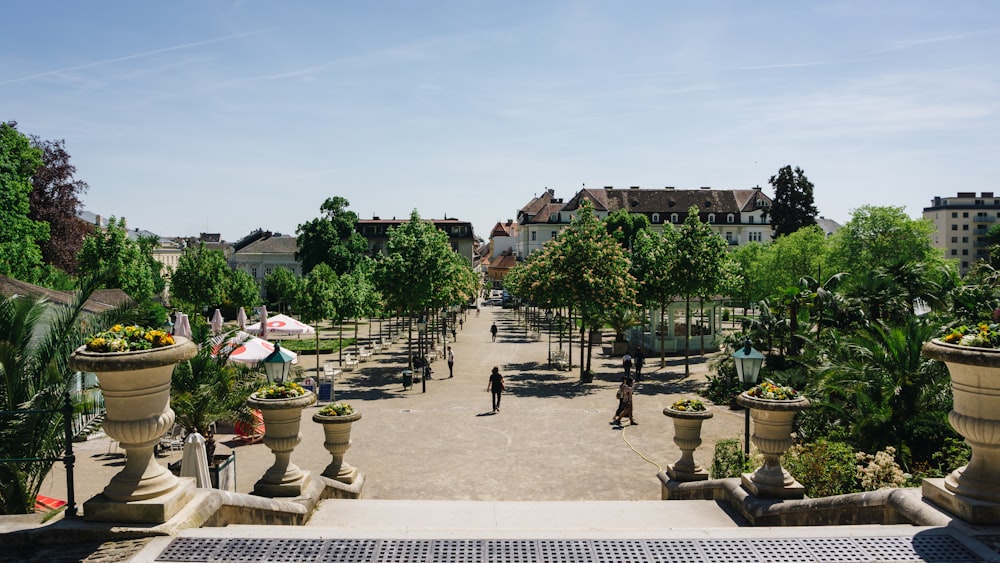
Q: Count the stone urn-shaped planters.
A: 6